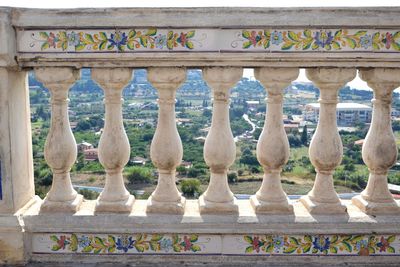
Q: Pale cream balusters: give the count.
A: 7